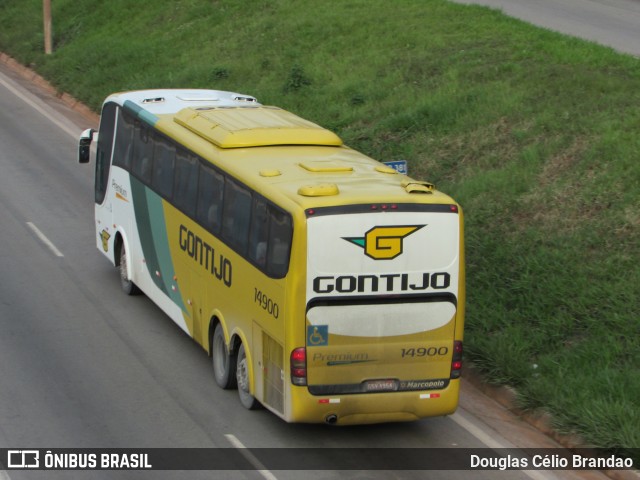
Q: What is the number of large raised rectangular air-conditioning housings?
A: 1